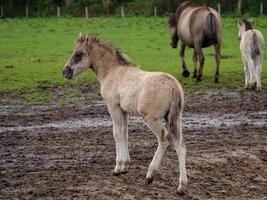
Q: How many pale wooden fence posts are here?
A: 8